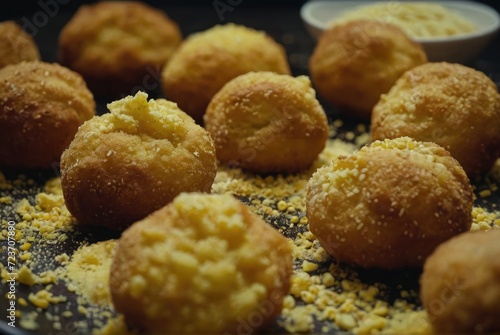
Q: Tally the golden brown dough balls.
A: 11